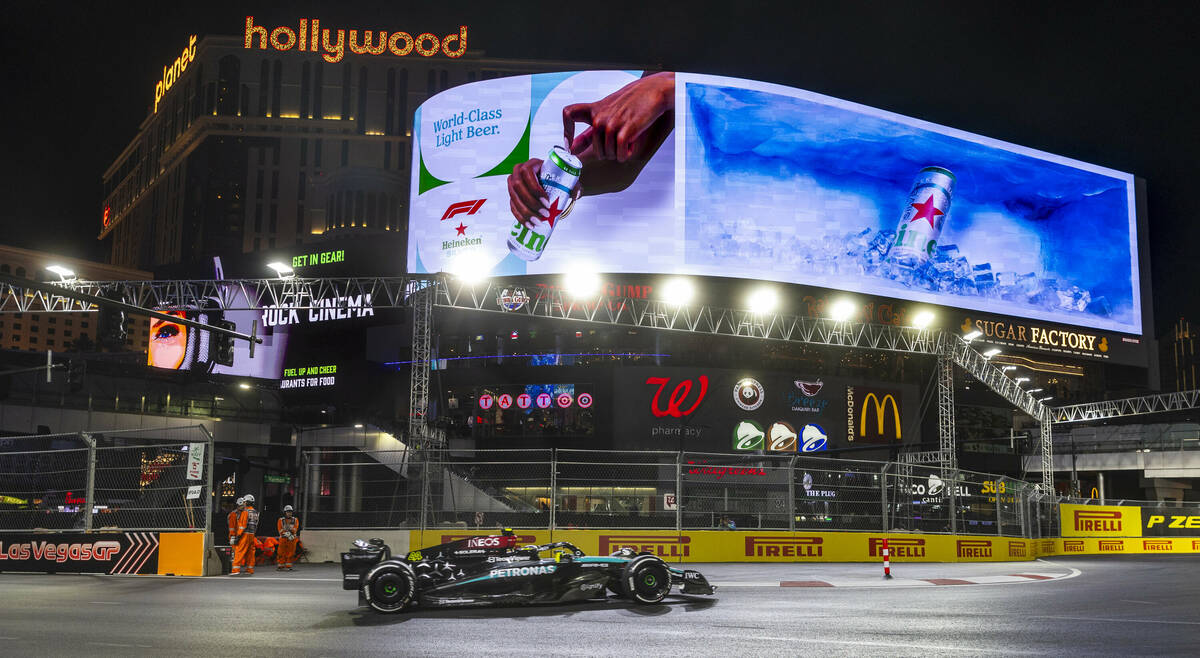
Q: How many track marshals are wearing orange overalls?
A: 3